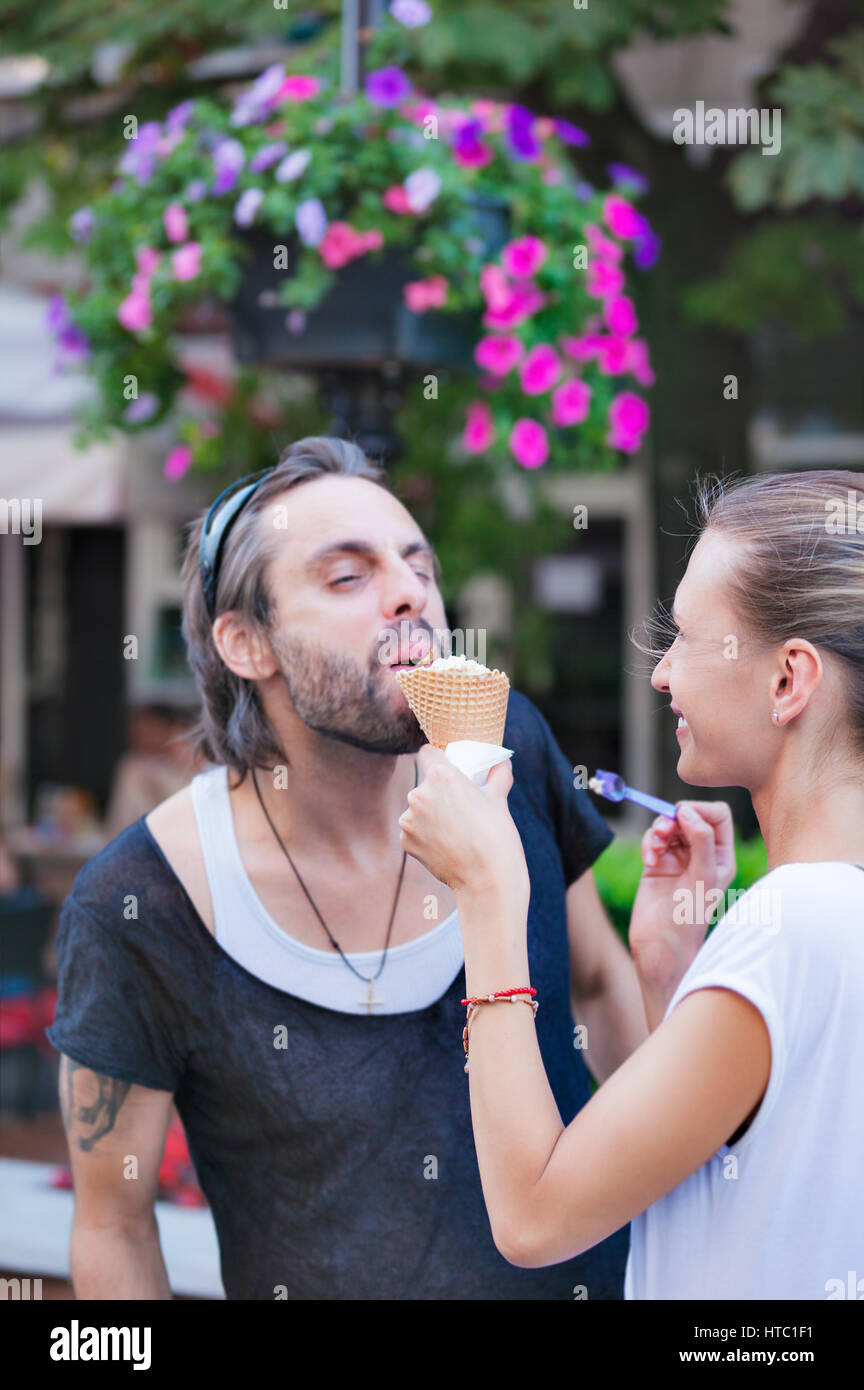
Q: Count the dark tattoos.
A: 1